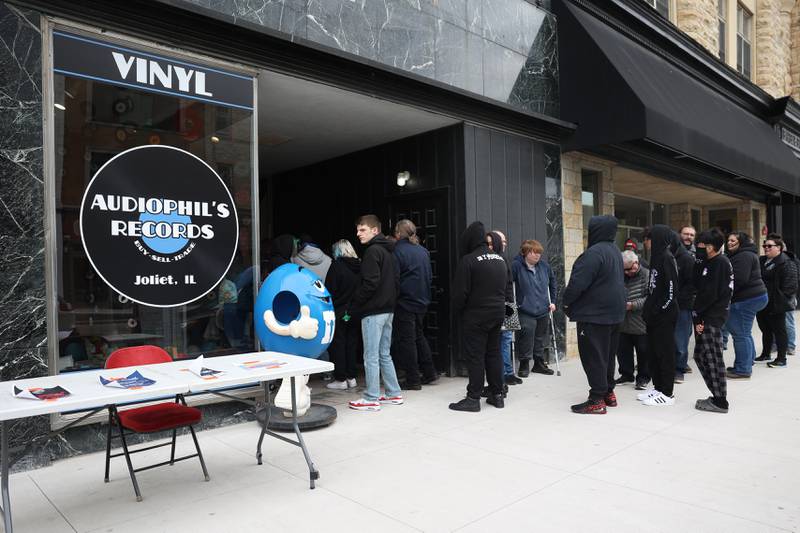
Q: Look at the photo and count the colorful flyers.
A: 4